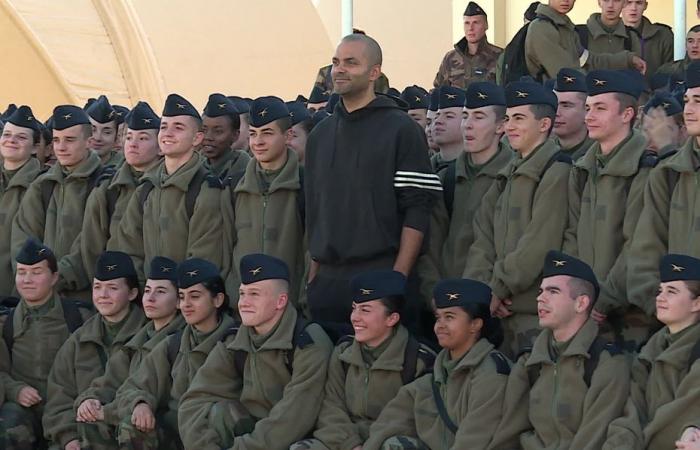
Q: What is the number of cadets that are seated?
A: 9